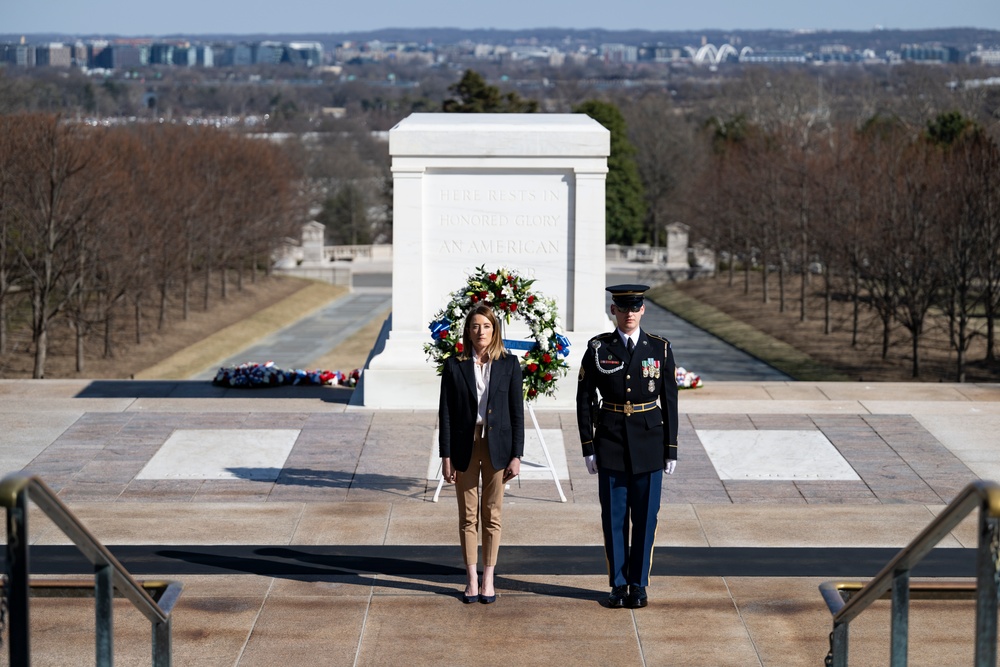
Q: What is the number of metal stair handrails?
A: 2